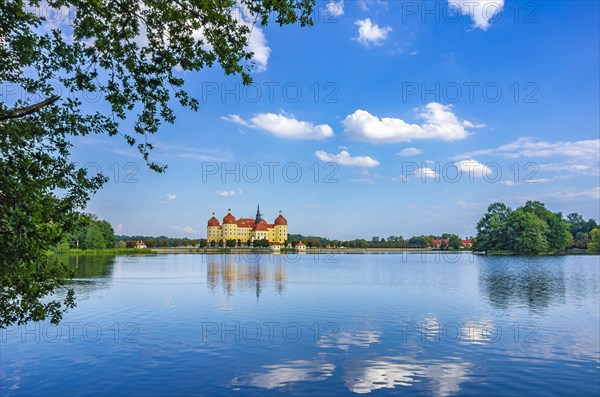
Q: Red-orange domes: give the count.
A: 4